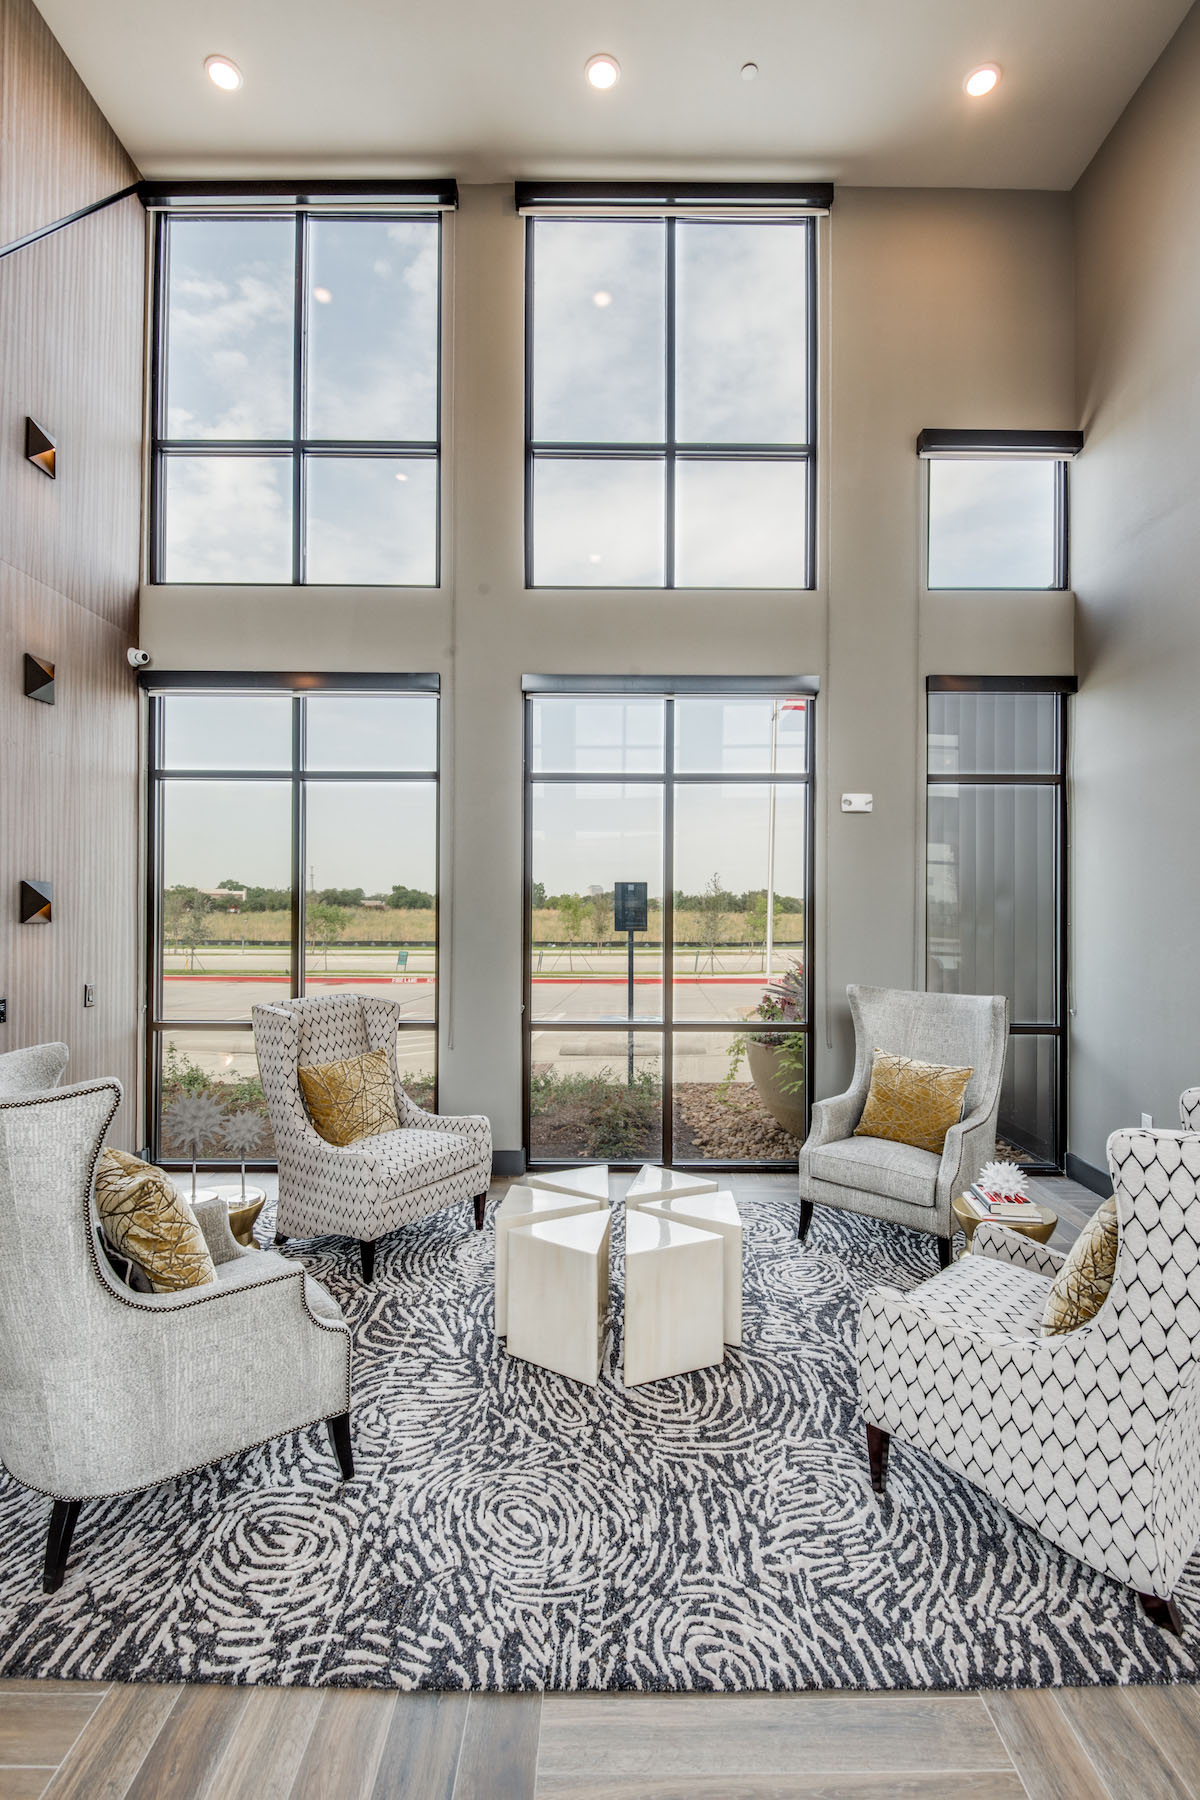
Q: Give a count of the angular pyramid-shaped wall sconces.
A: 3